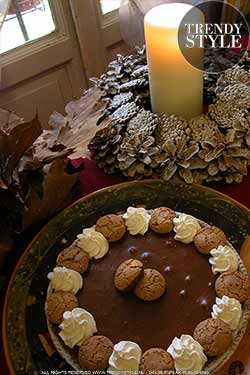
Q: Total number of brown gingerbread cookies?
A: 11